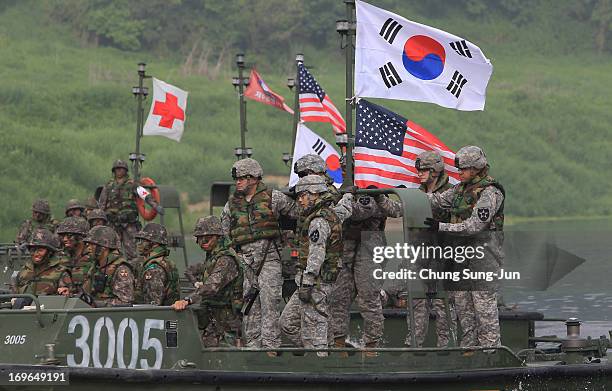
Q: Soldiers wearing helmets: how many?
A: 14